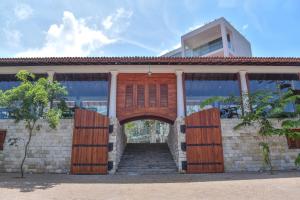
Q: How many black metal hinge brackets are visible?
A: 6